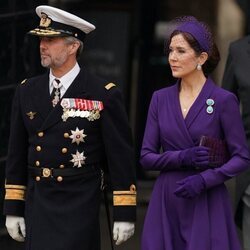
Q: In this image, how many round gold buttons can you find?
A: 8